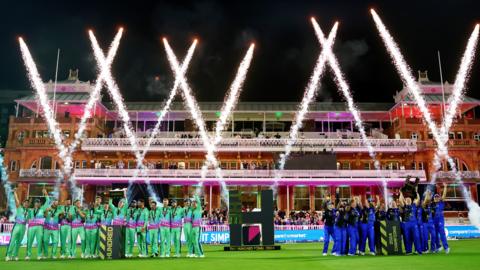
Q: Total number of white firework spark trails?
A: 10